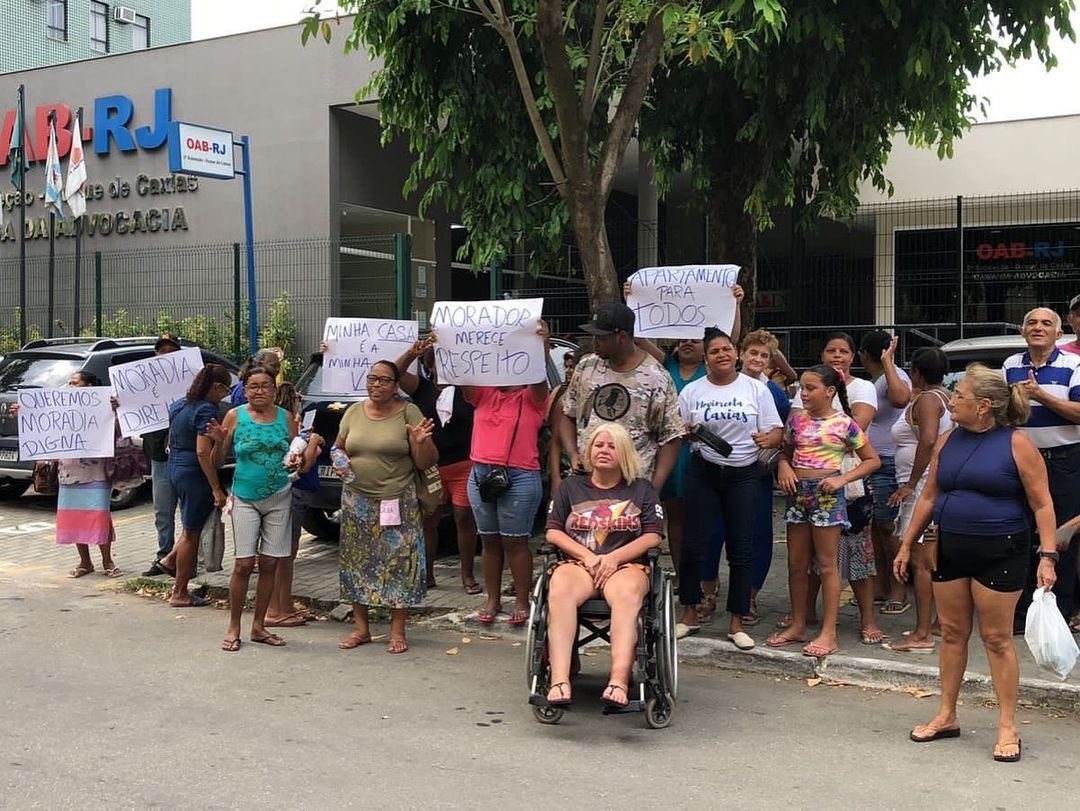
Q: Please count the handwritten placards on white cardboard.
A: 5